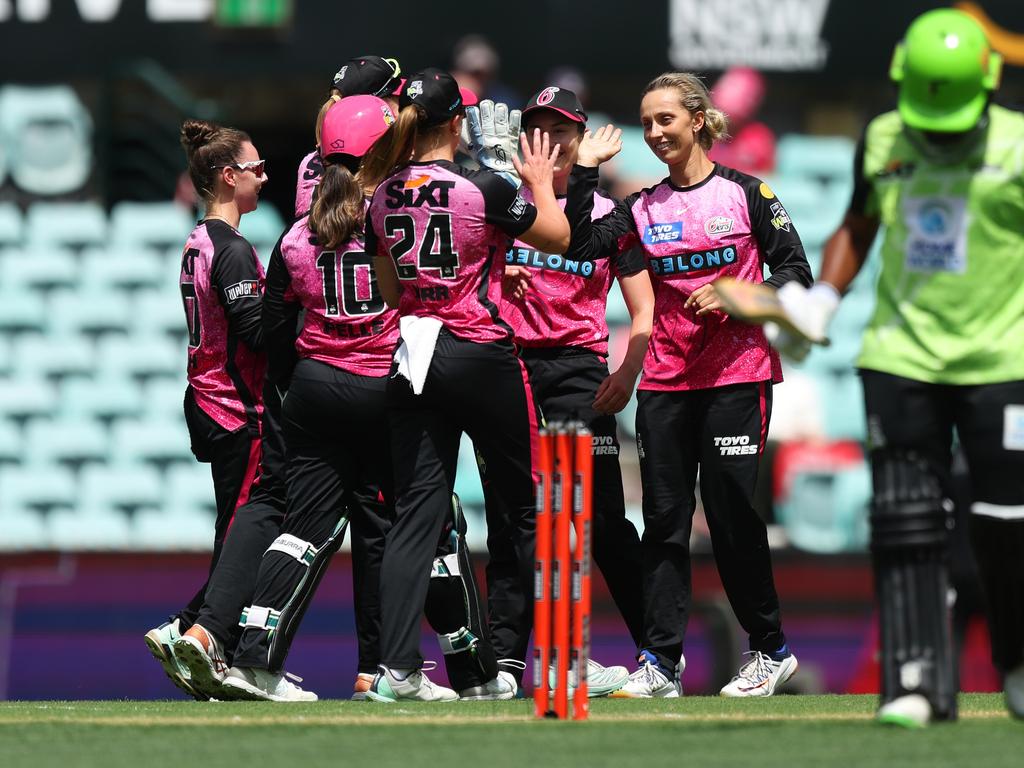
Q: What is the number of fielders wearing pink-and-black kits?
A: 6